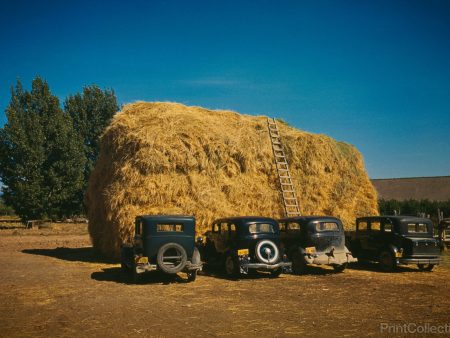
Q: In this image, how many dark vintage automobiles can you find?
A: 4